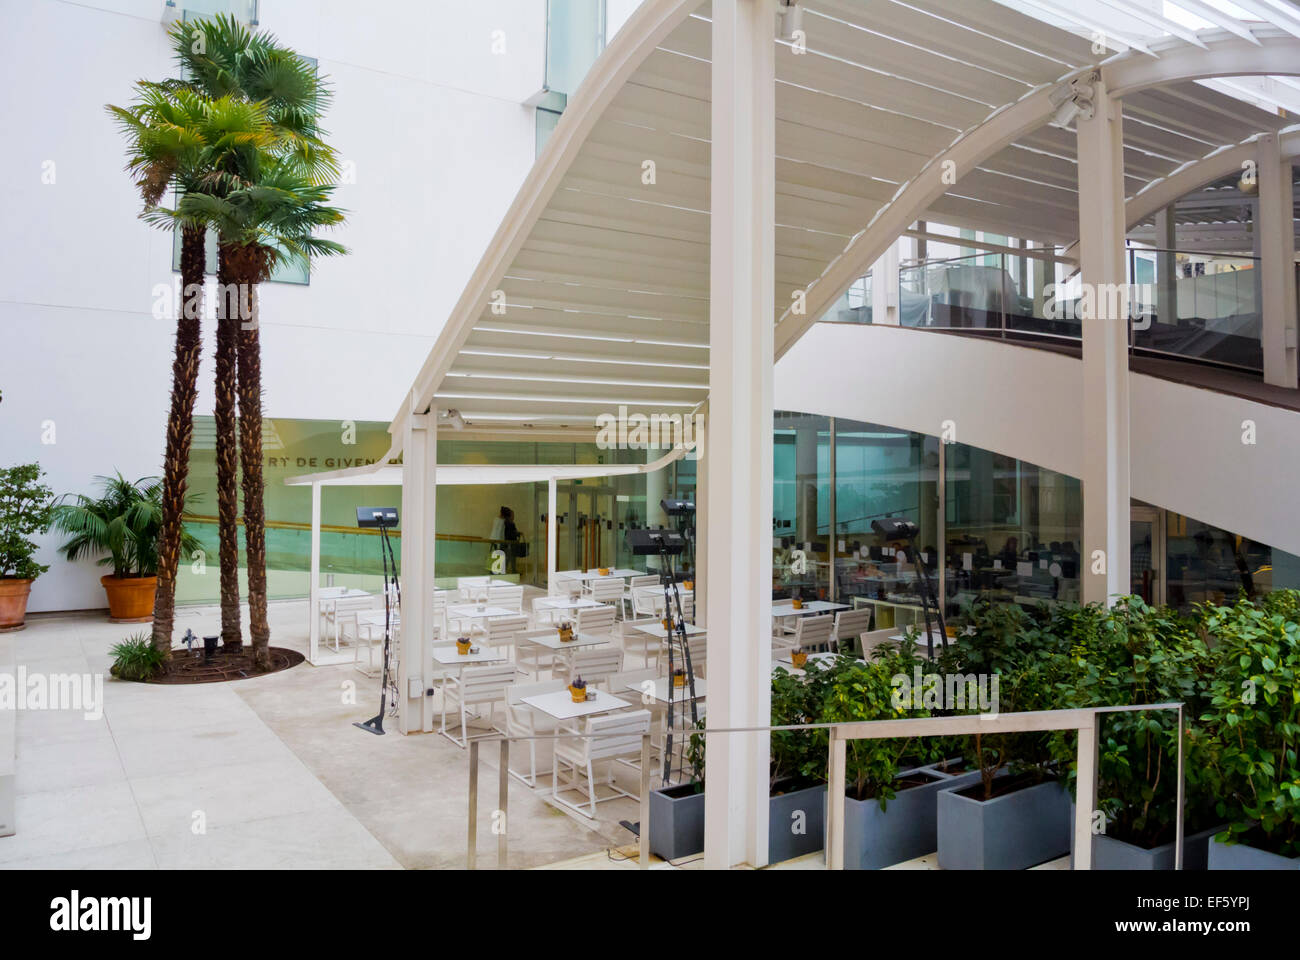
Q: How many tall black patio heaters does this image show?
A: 4